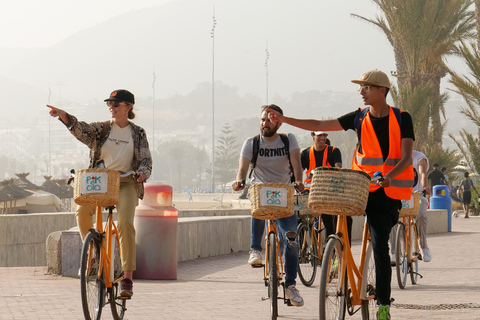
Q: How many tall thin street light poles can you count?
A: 4